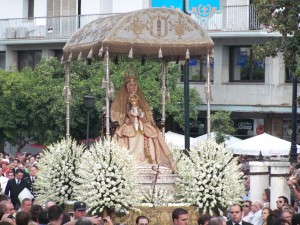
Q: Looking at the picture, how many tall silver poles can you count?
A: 4